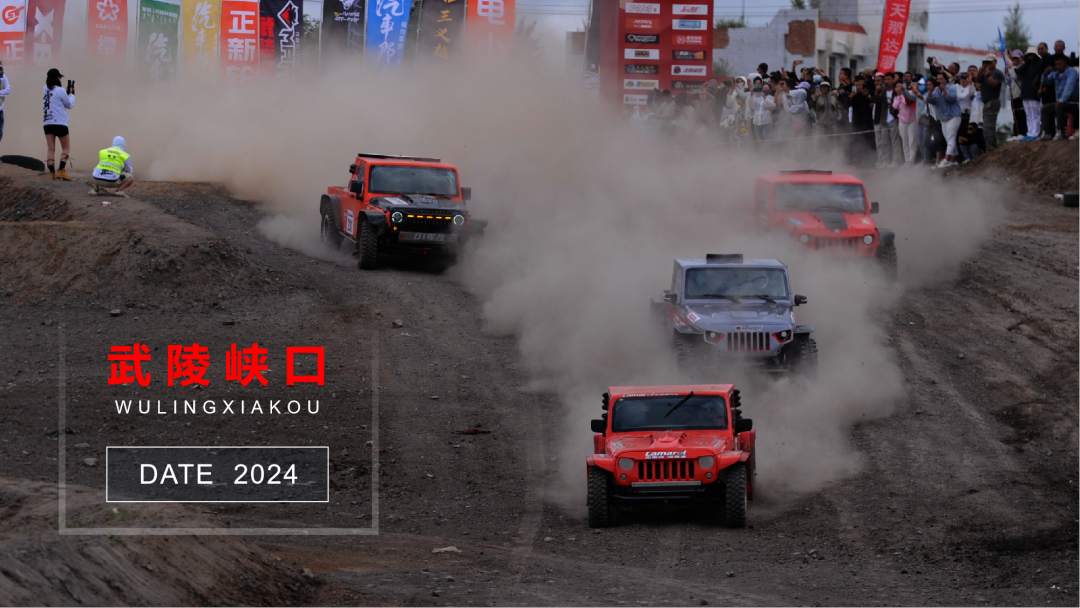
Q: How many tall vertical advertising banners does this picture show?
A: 12